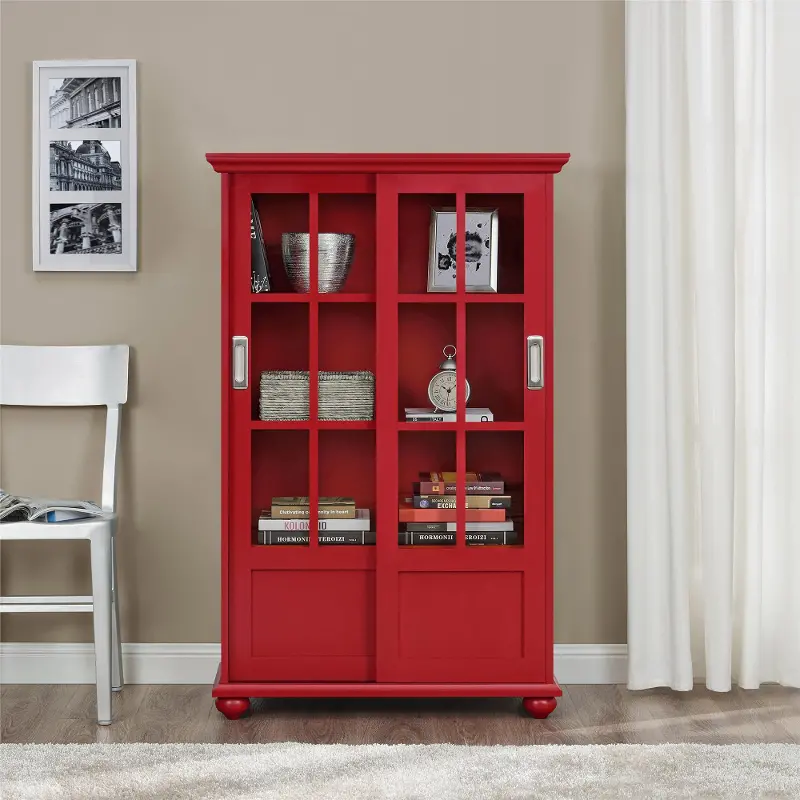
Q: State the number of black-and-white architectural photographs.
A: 3